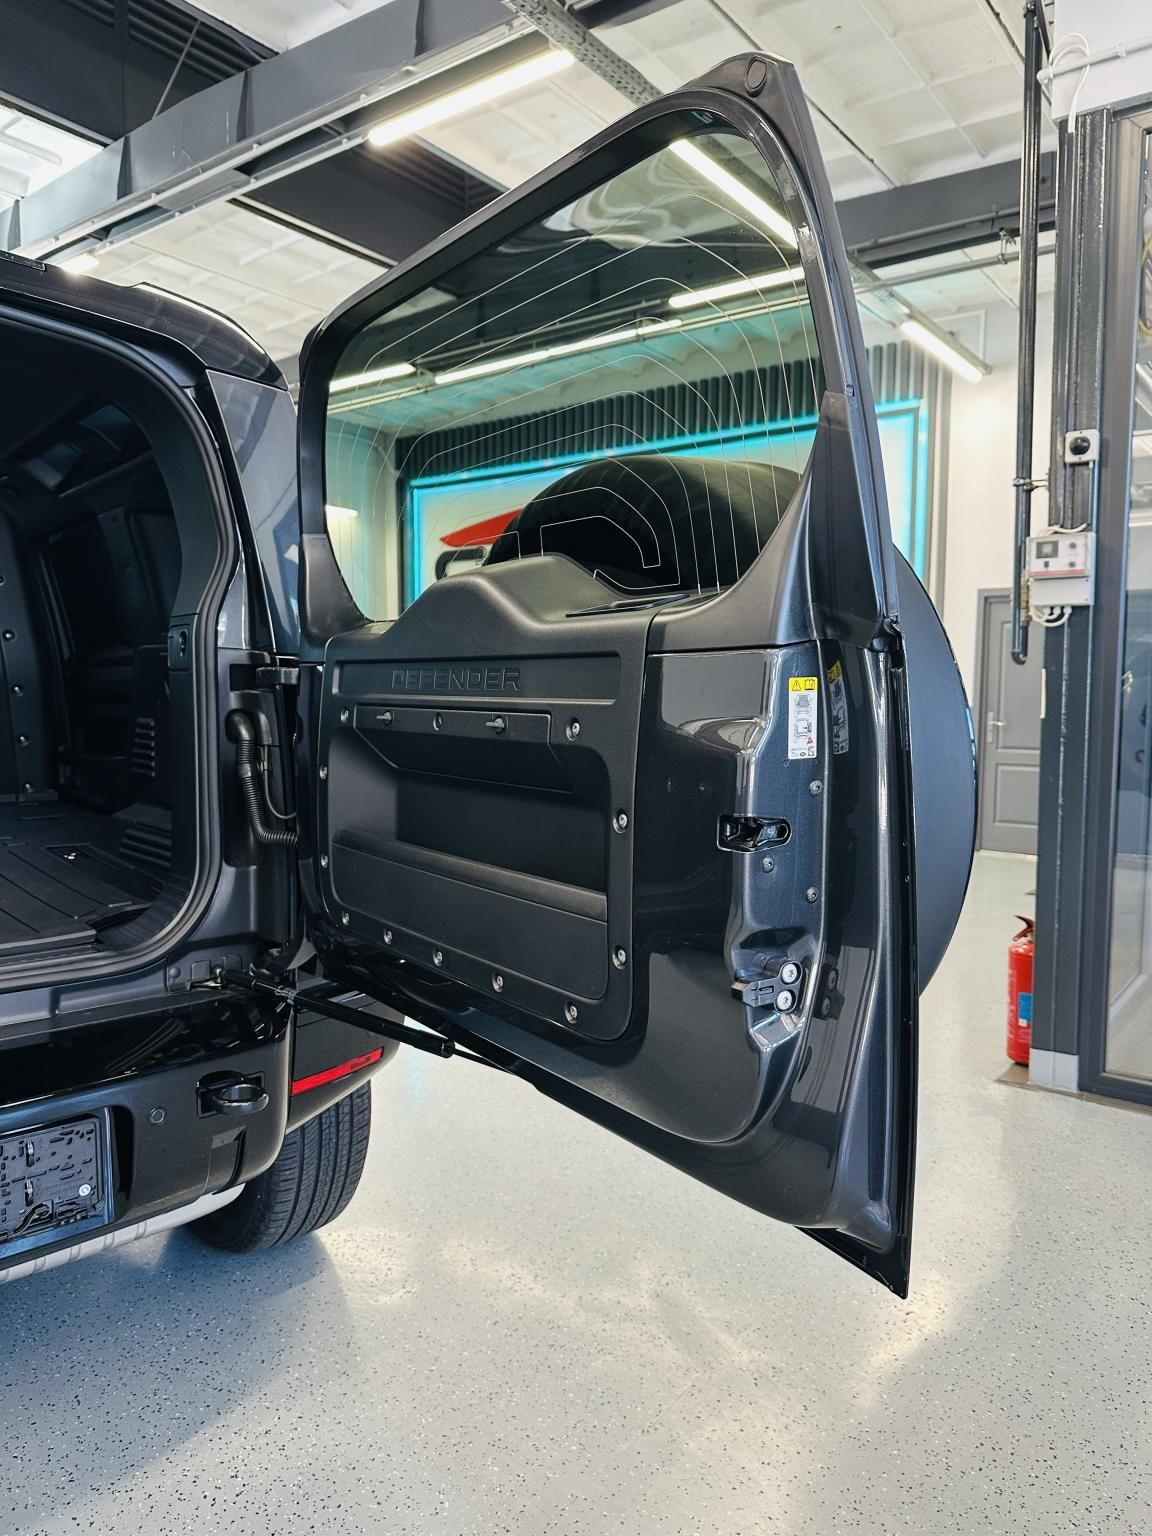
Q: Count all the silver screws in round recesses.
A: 11